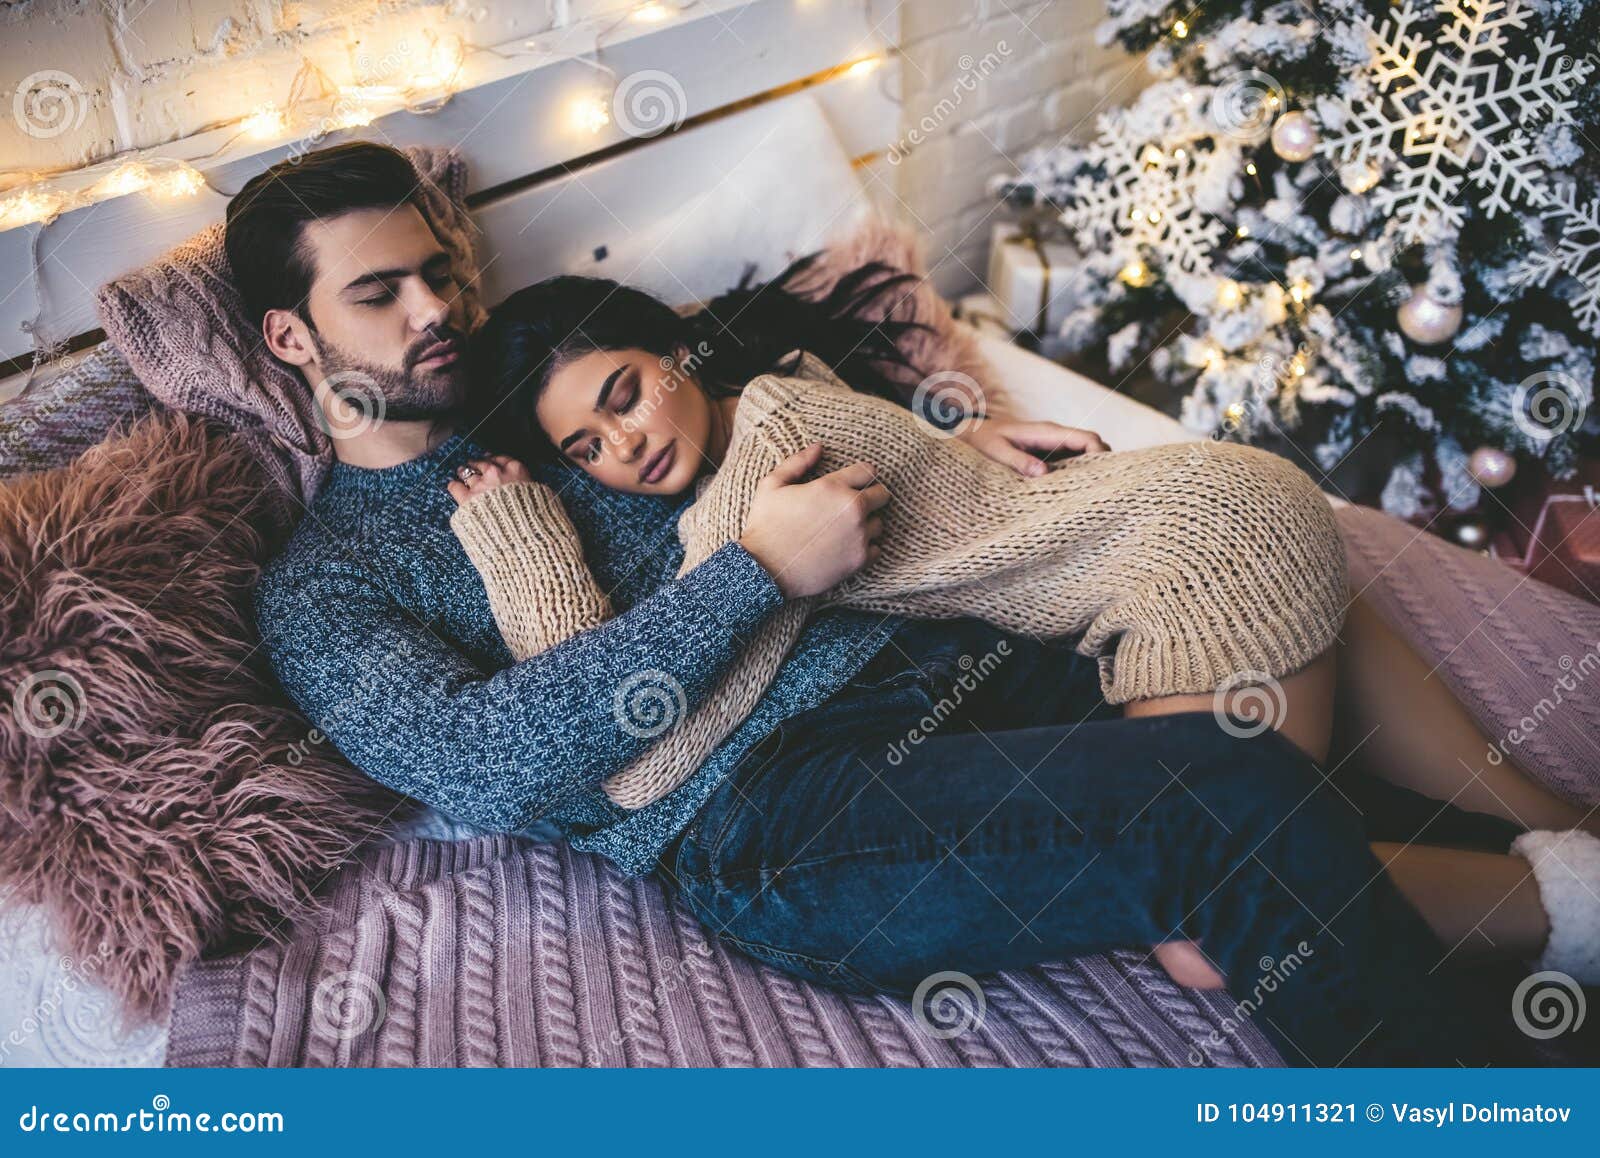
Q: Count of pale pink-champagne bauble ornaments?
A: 3